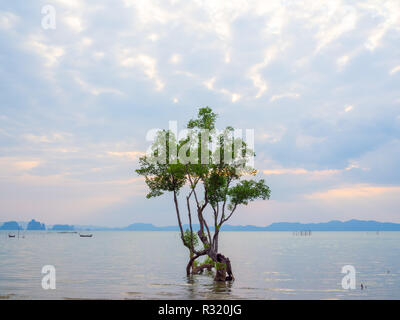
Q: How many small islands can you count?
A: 3